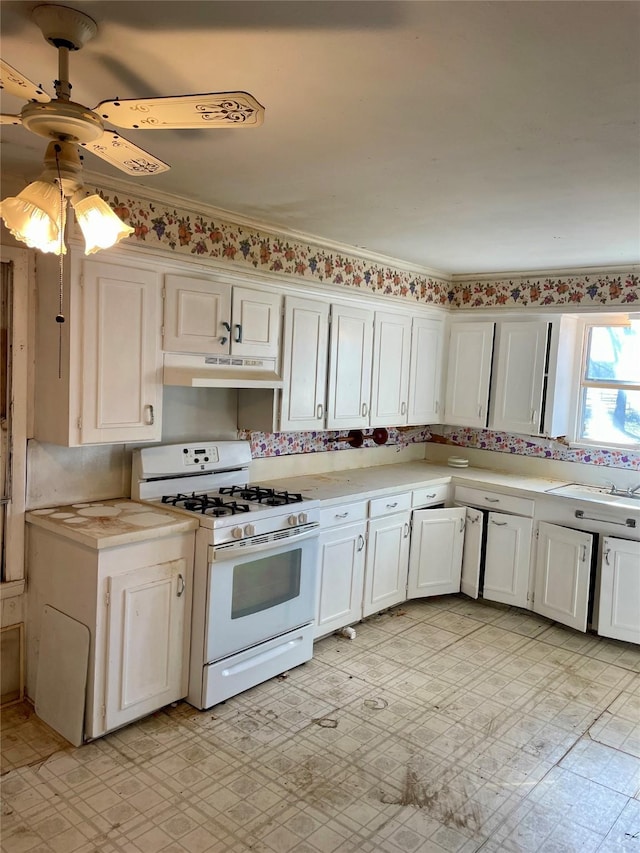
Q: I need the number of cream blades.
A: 4